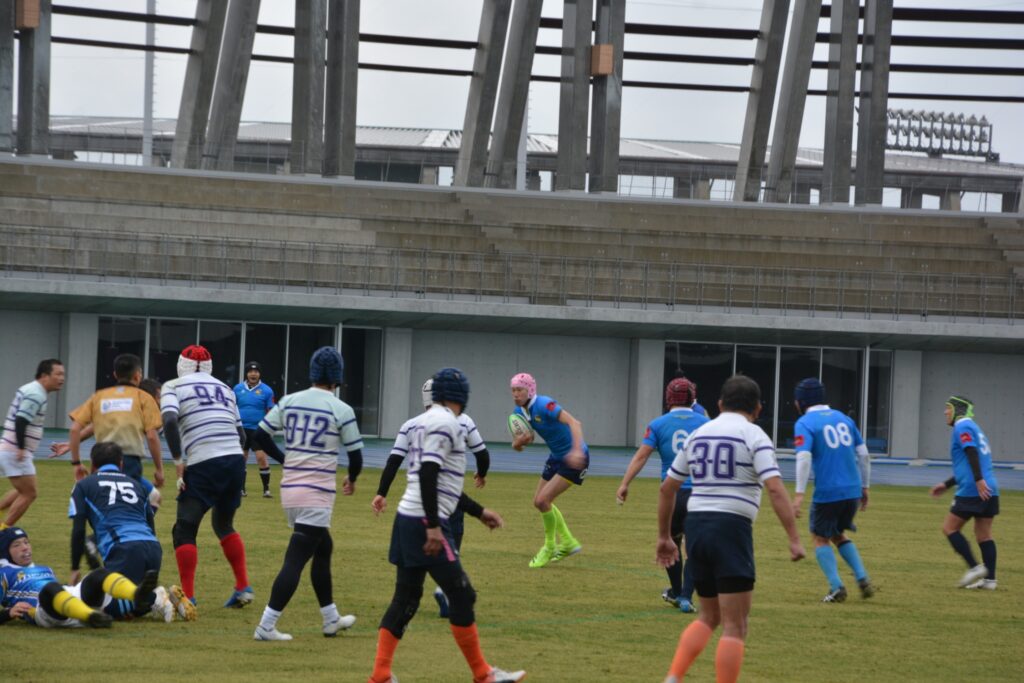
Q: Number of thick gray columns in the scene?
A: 14